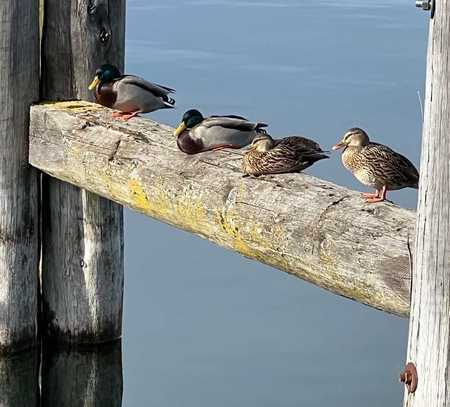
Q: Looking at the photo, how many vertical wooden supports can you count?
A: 3